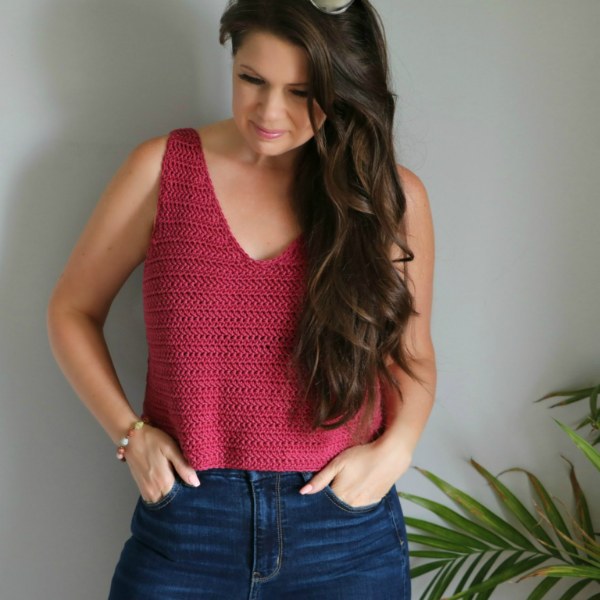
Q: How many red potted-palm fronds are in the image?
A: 0